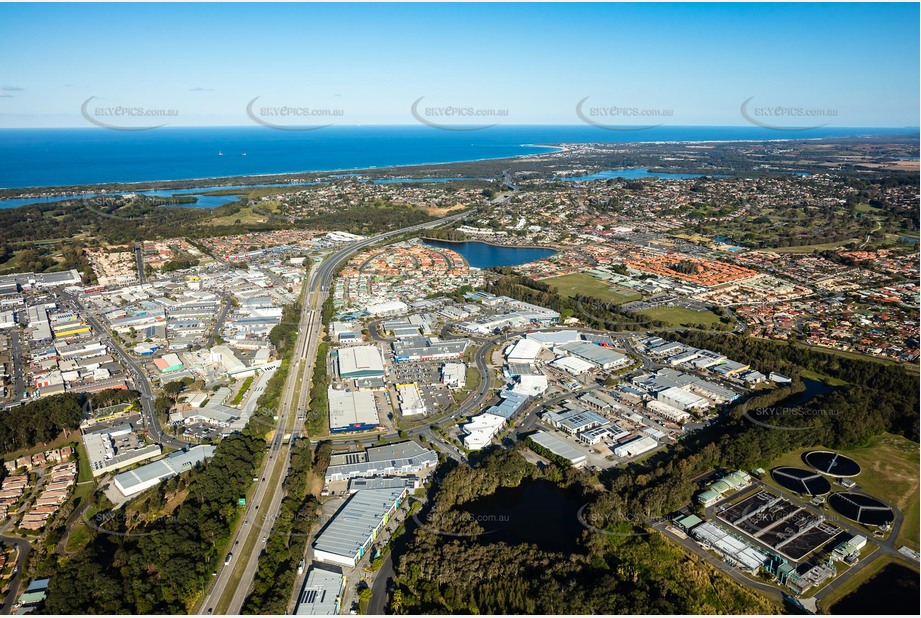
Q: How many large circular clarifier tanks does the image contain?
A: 3